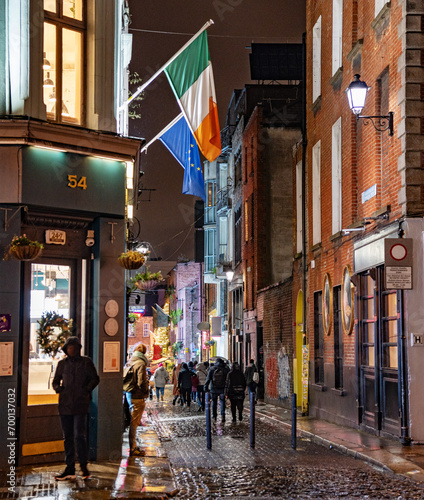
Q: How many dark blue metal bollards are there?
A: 3